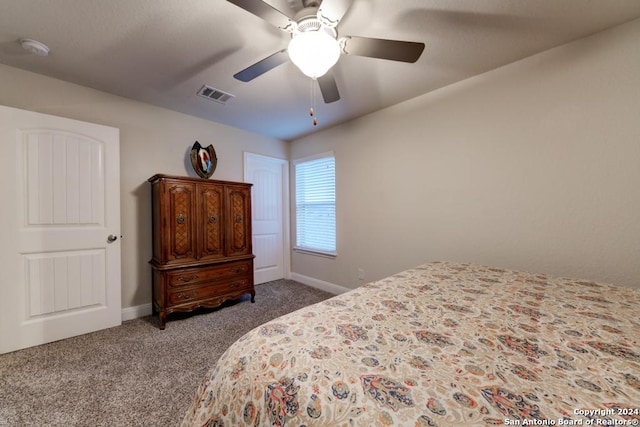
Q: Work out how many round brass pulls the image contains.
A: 3